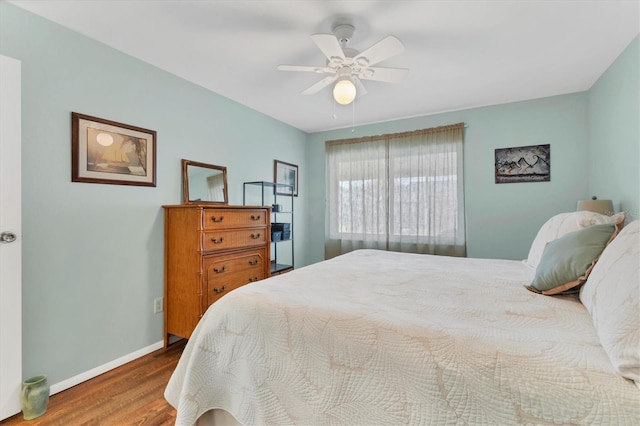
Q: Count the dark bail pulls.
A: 8